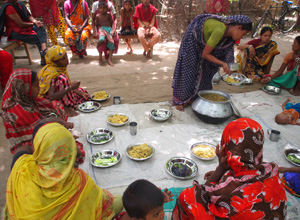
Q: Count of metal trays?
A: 13